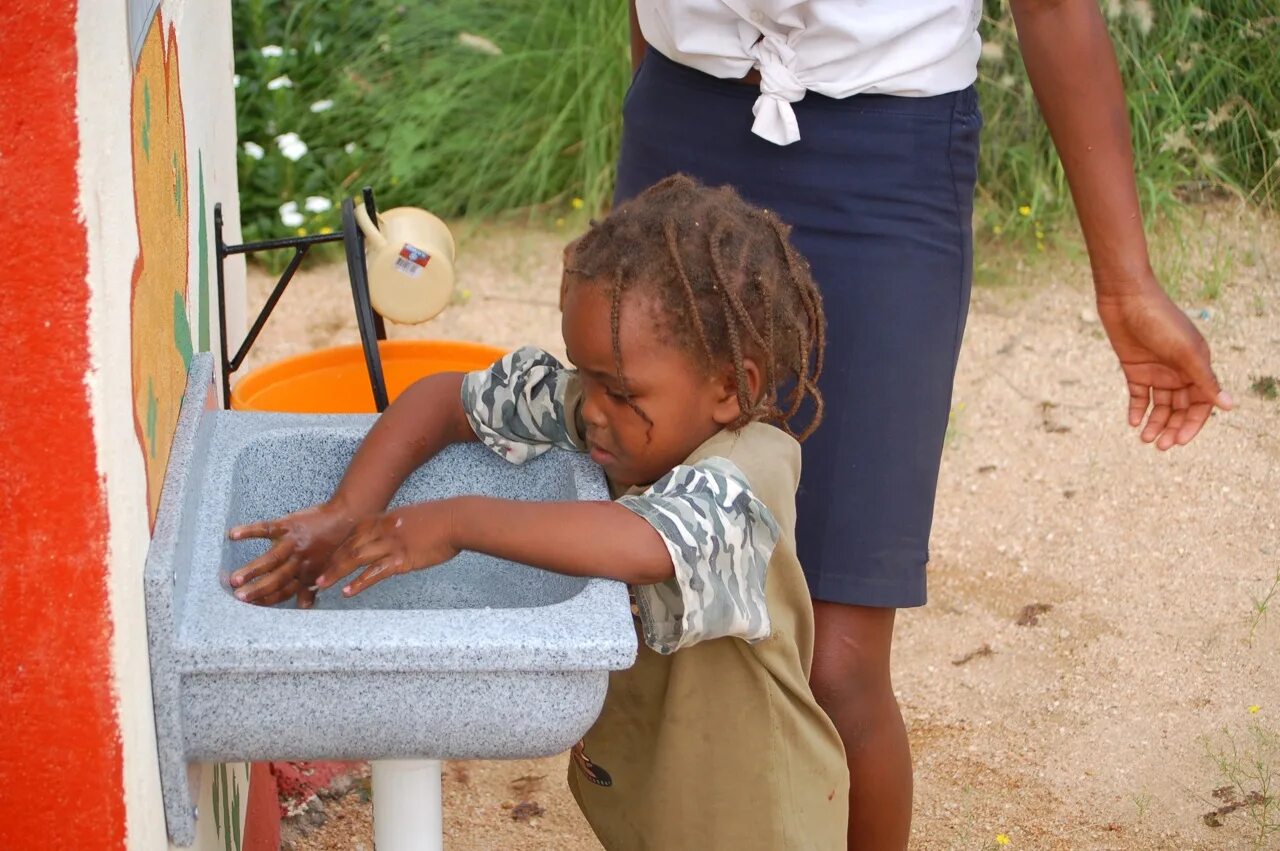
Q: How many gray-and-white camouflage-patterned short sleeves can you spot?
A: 2